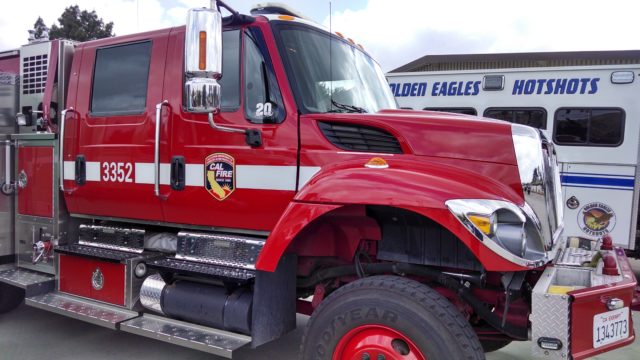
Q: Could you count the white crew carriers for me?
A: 1